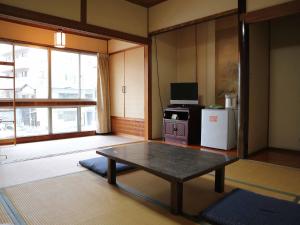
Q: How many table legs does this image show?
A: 3